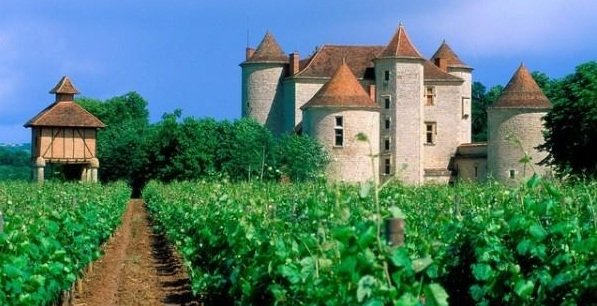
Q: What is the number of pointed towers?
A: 5